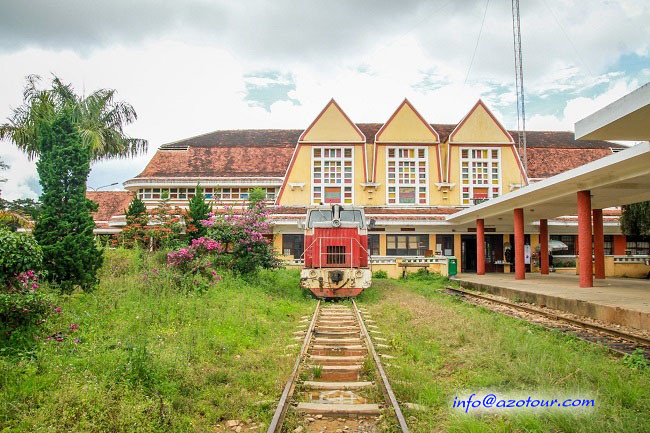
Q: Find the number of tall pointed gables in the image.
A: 3